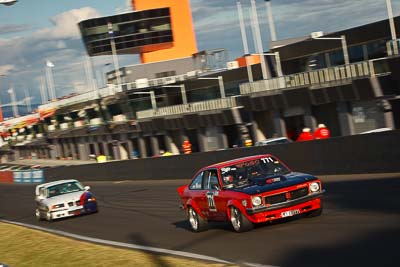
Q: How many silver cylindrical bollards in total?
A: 0